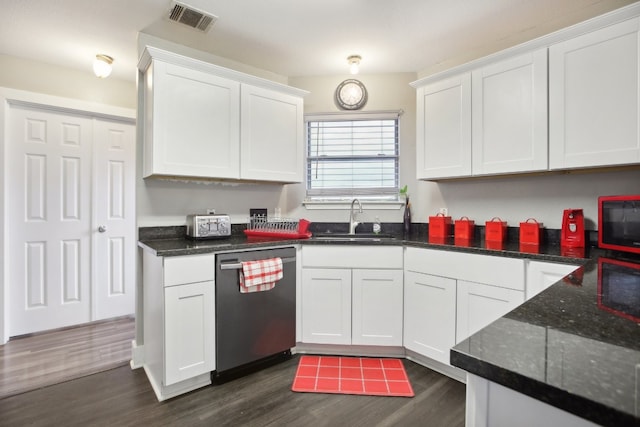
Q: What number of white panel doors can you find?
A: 2